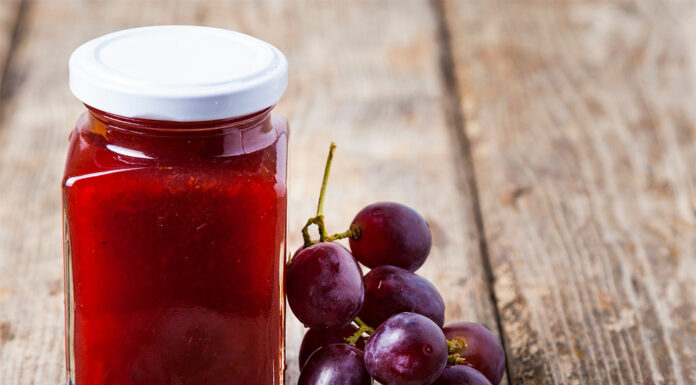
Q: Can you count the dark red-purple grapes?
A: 8